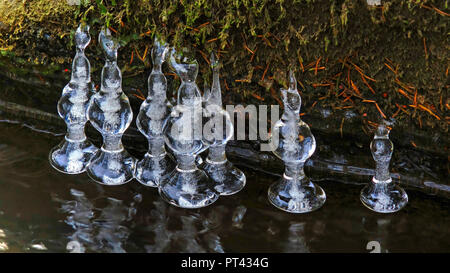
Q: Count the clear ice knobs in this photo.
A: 7